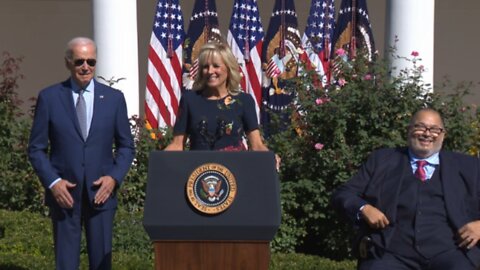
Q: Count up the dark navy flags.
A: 3